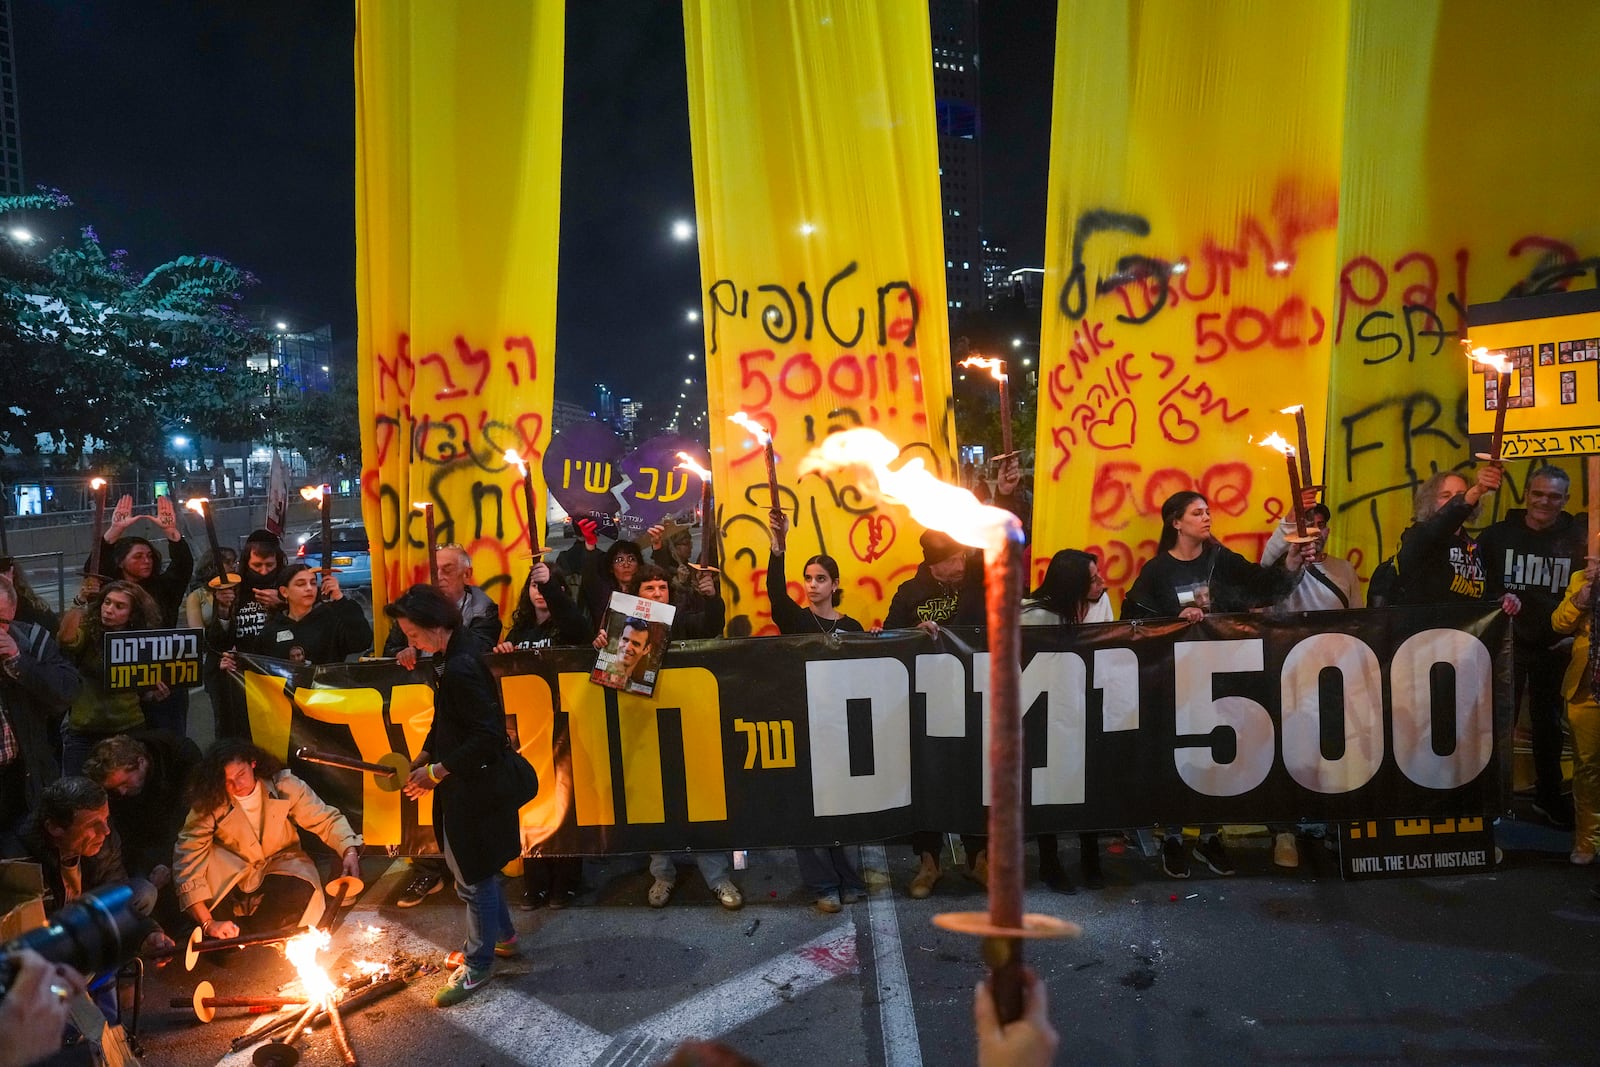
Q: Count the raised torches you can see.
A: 12